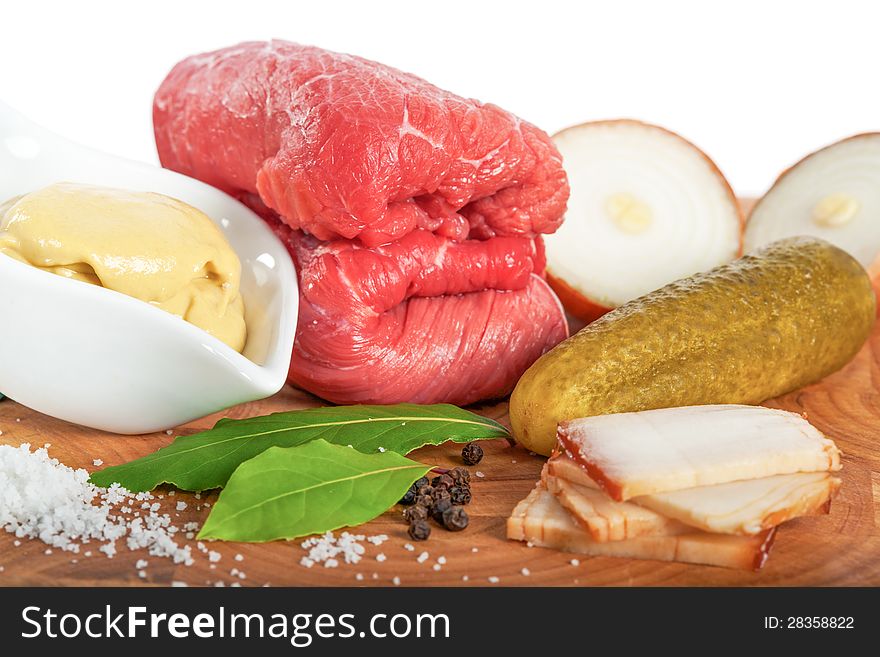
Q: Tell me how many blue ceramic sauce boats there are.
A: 0